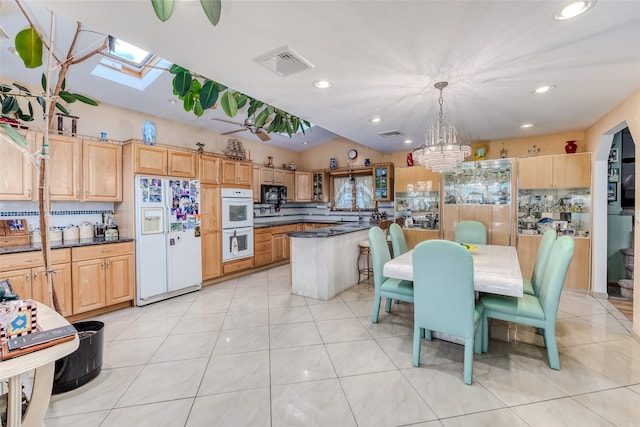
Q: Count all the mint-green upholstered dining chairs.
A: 6